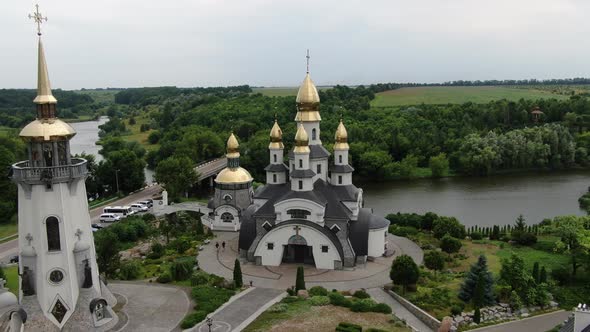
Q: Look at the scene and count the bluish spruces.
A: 1